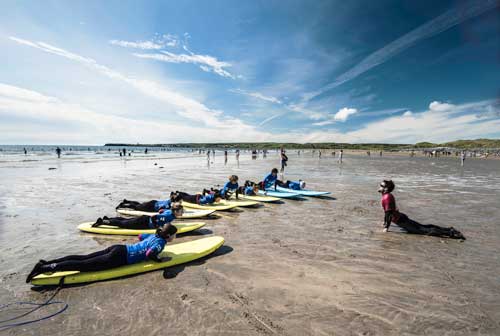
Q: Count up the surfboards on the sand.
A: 8